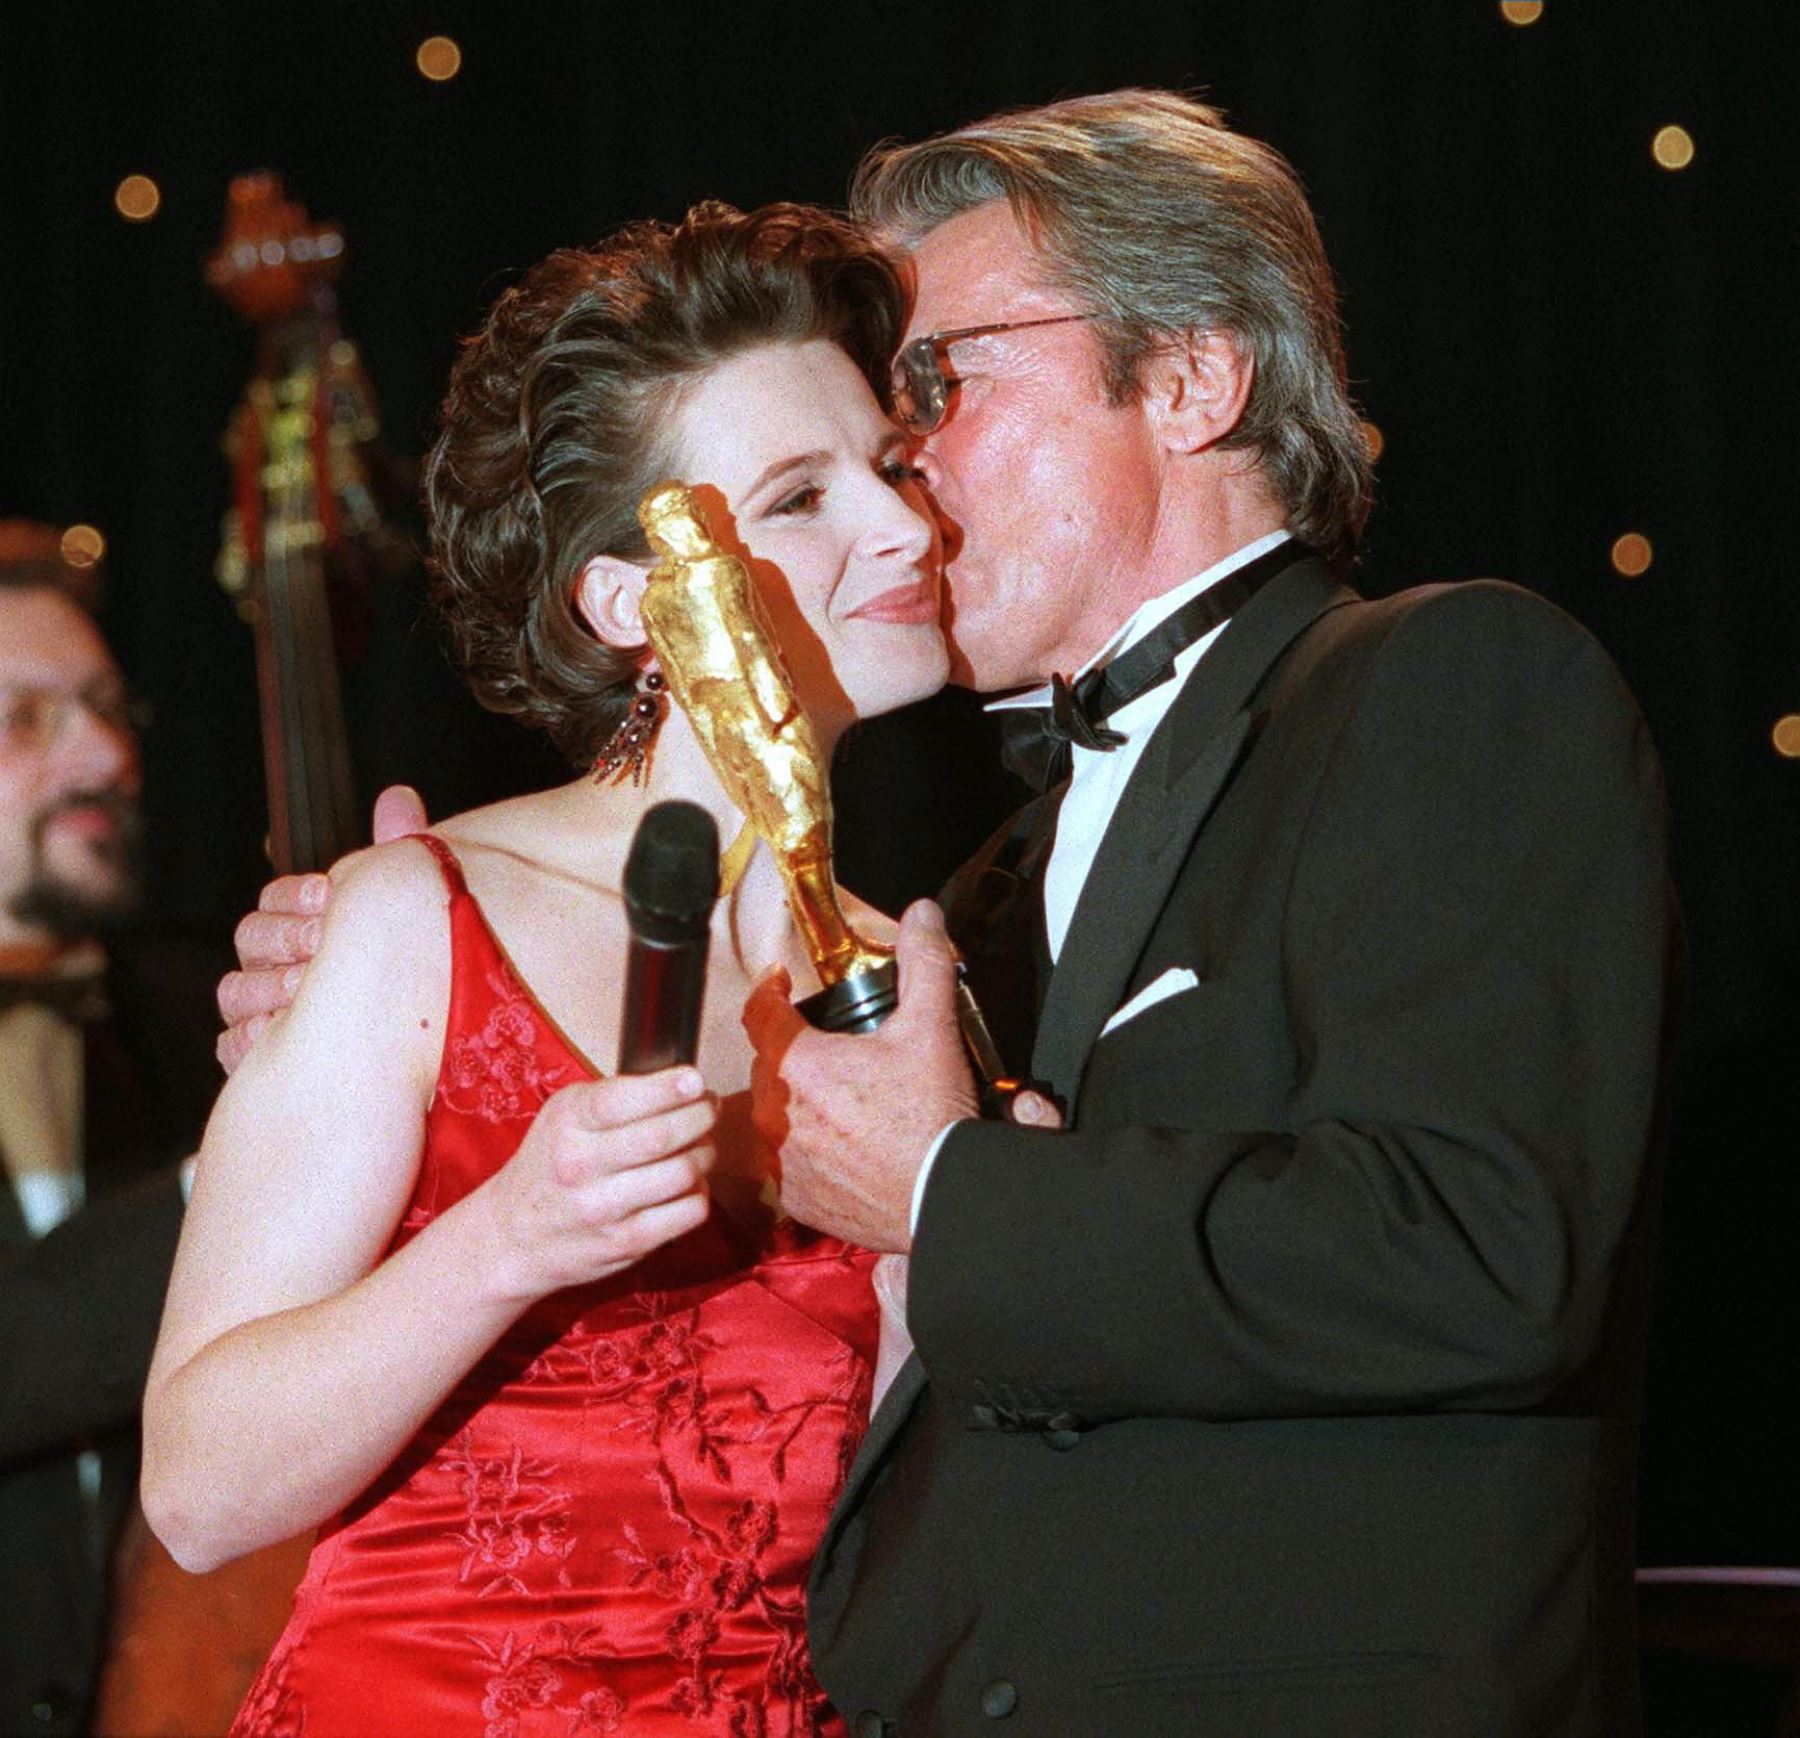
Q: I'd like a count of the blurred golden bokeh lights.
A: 8